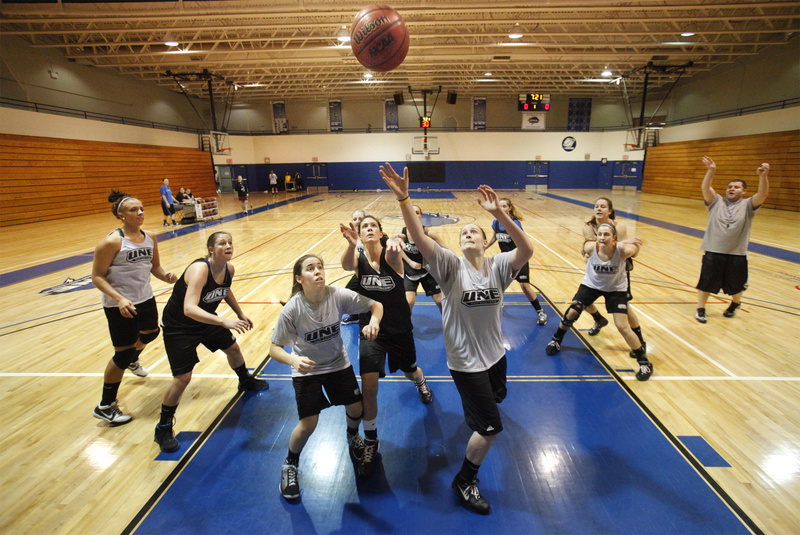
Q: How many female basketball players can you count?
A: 10